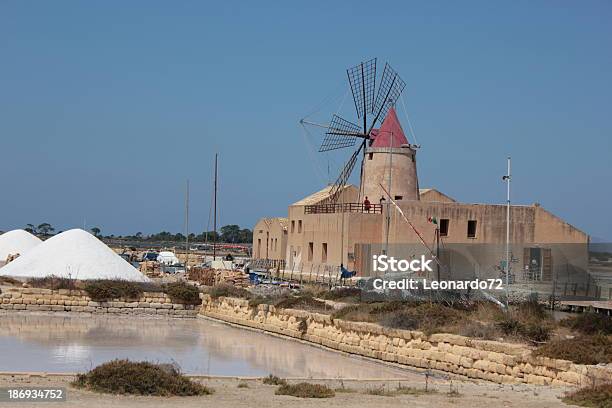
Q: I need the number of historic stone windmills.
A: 1